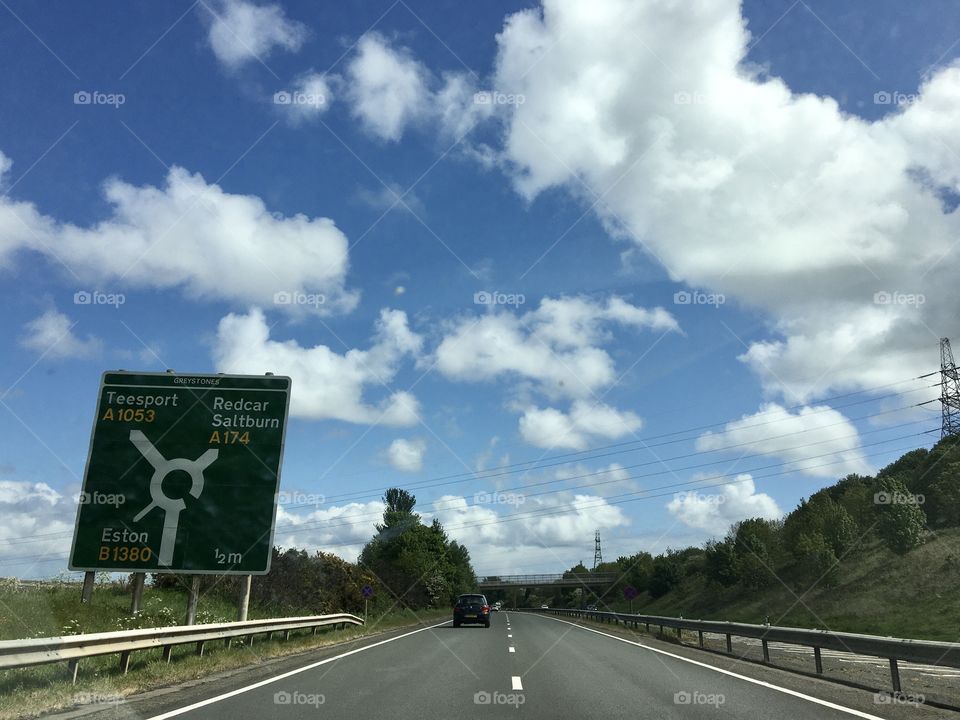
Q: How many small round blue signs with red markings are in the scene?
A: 2